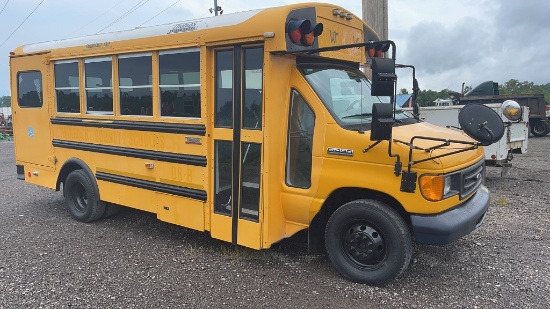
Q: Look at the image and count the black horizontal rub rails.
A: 3